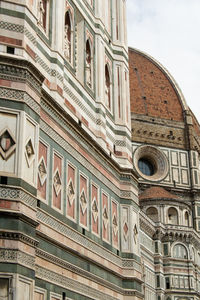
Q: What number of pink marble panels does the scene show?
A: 7